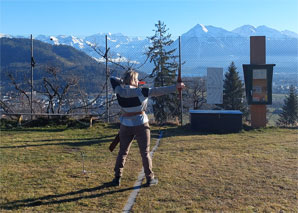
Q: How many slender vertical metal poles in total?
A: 3